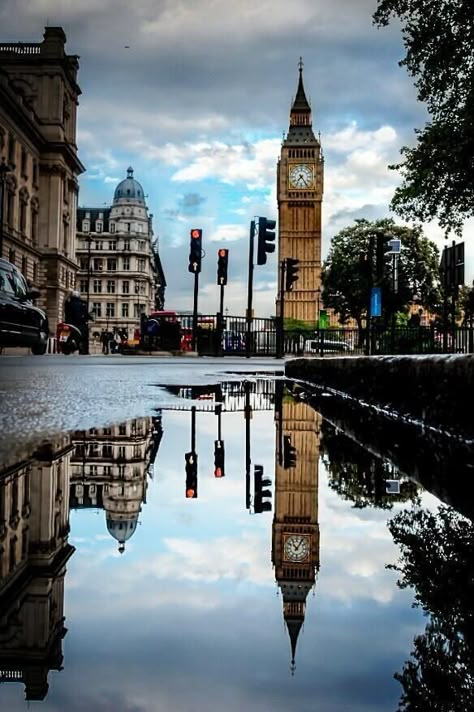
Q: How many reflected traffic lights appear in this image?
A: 4